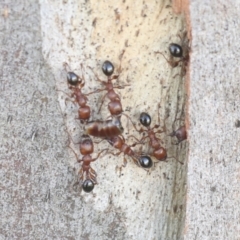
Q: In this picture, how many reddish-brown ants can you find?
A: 7